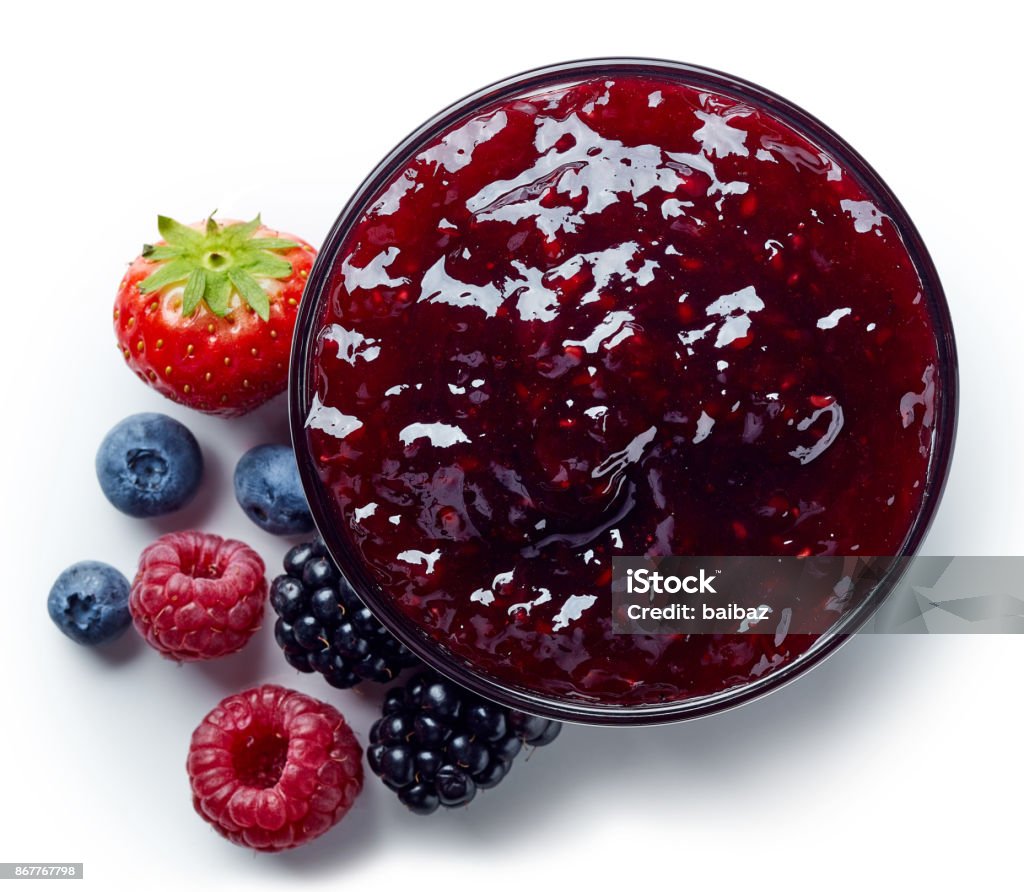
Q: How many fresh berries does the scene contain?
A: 8